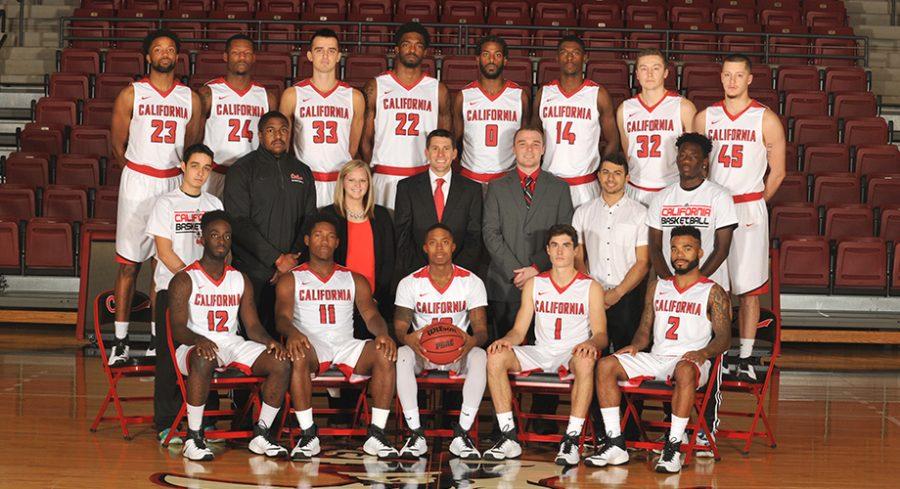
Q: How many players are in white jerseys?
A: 13